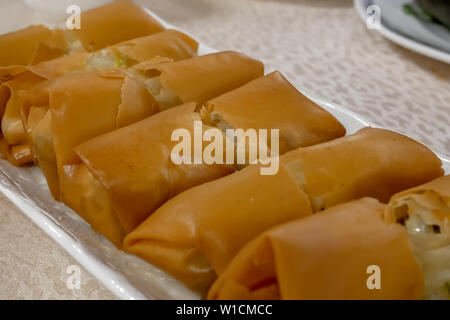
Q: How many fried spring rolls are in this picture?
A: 6